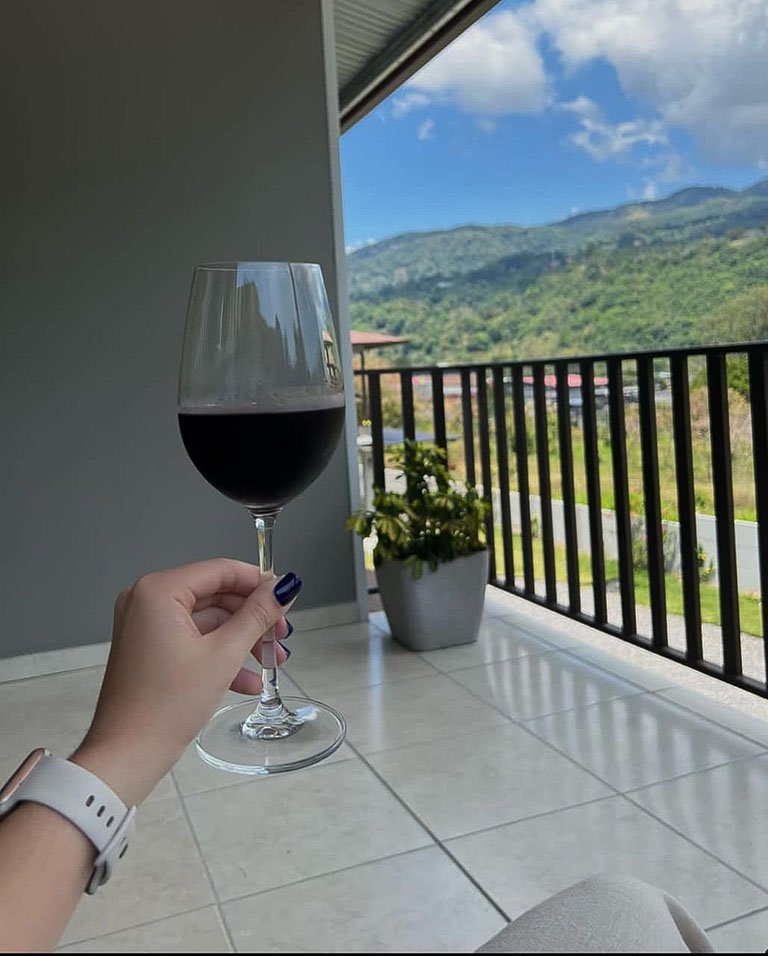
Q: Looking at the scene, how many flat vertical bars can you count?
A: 15